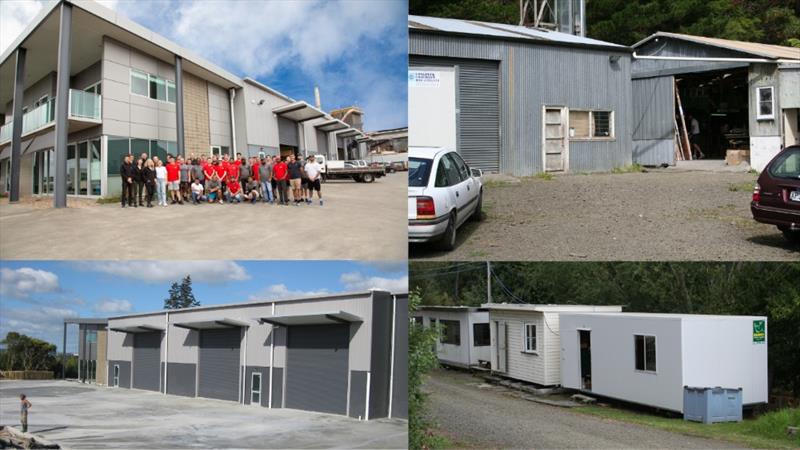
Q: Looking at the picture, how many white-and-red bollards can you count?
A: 0